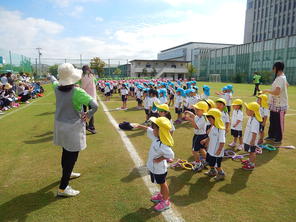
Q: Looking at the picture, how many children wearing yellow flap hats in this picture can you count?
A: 9